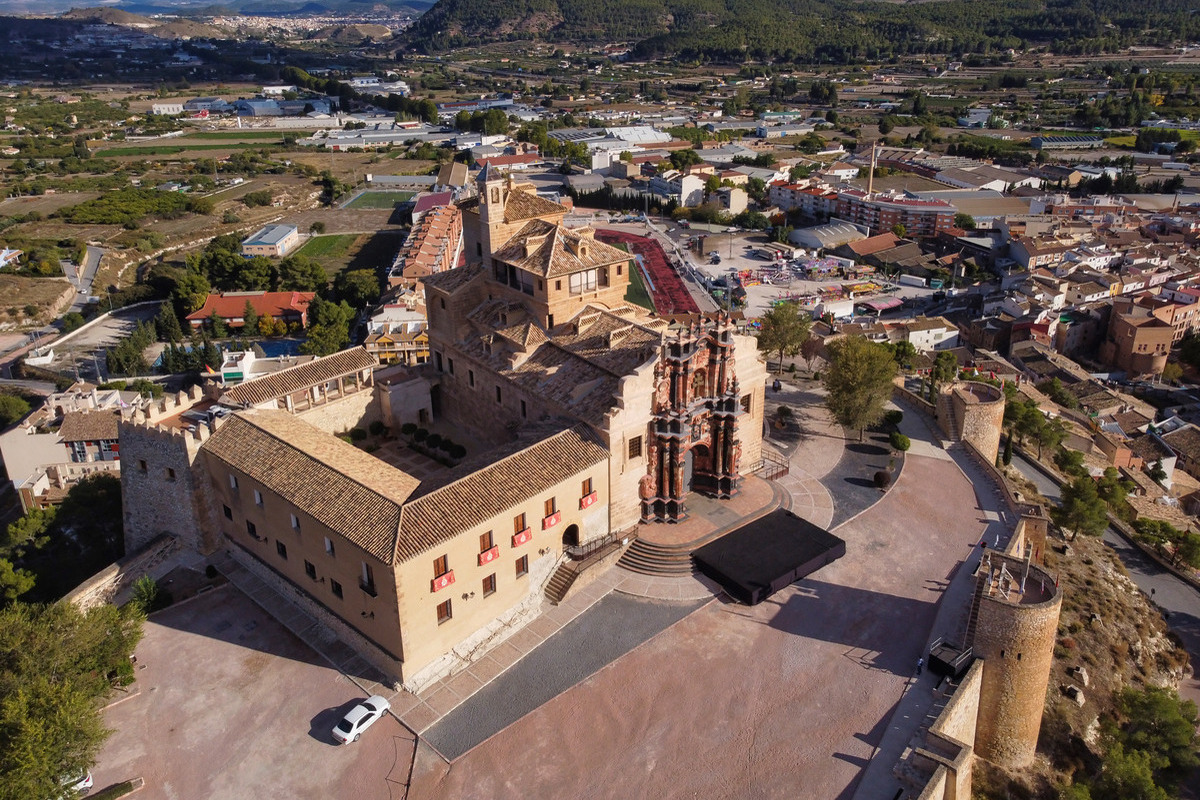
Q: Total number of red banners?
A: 5